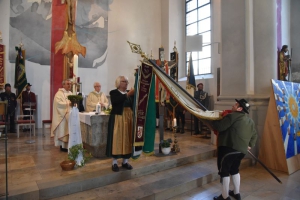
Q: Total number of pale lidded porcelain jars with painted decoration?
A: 0